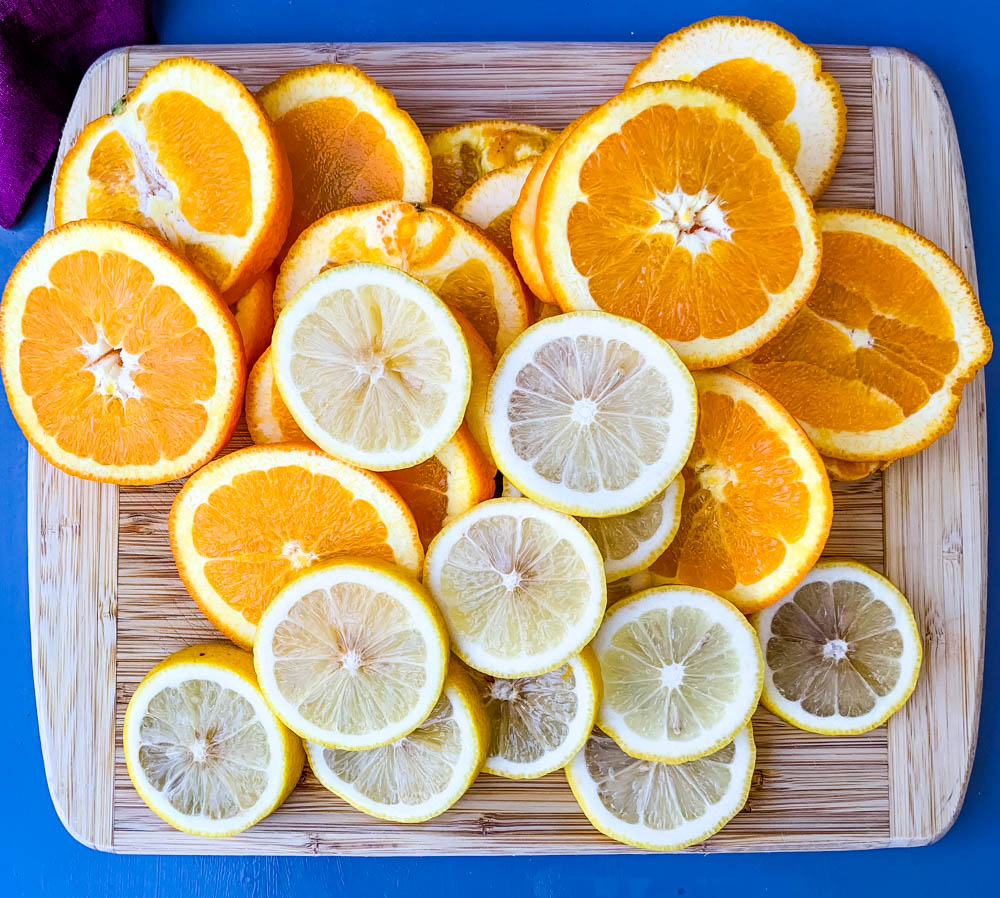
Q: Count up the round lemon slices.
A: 11